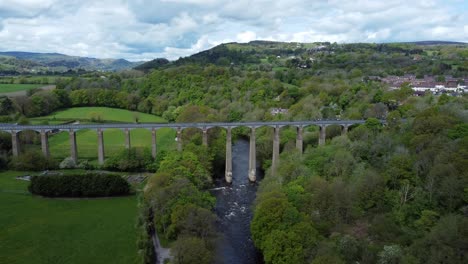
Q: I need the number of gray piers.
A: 14